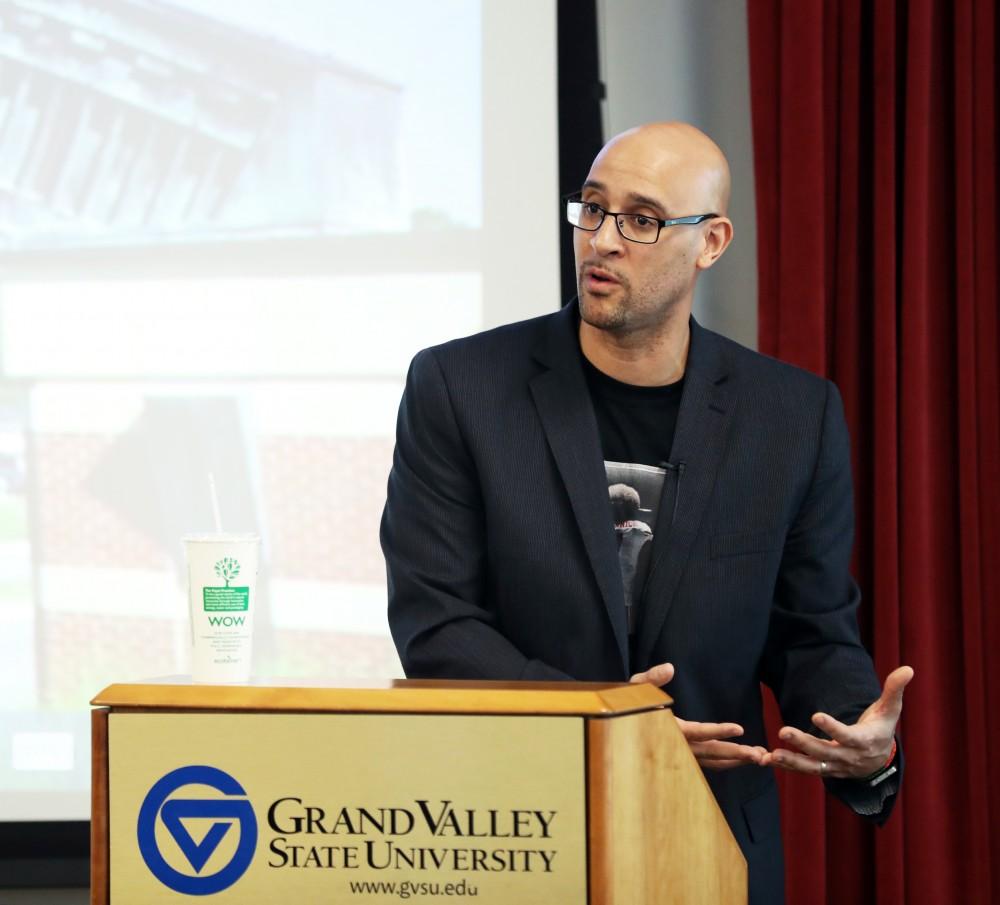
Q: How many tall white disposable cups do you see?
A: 1